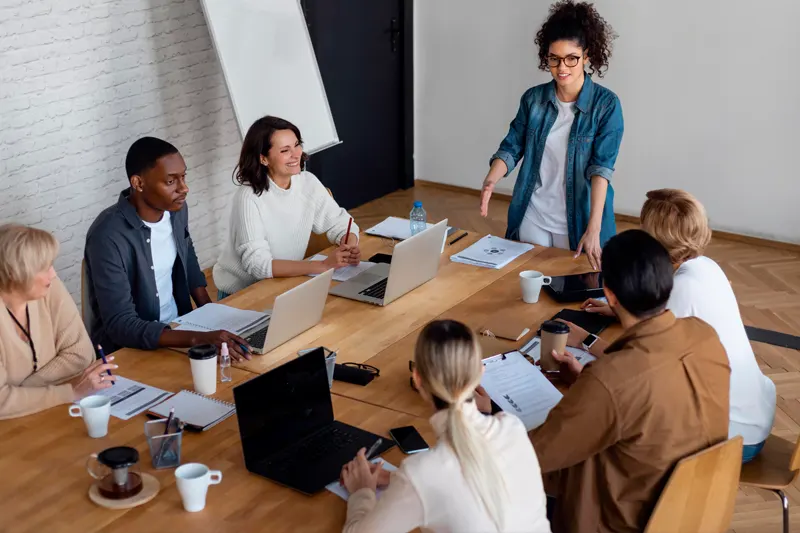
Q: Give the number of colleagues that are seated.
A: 6